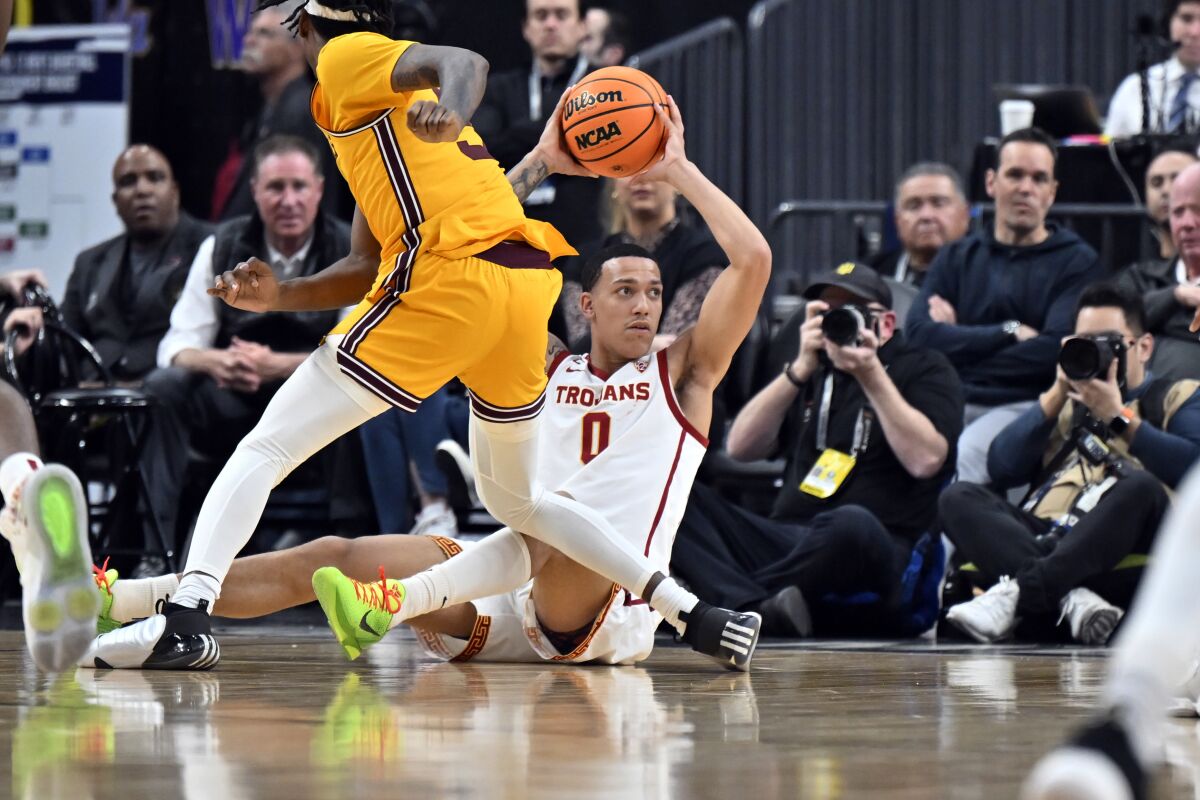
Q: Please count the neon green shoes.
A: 2